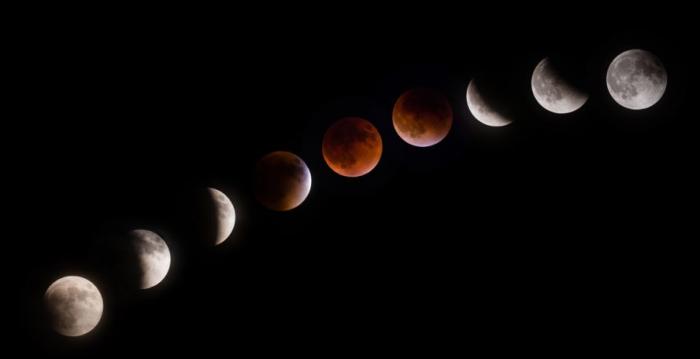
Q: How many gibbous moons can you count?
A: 2